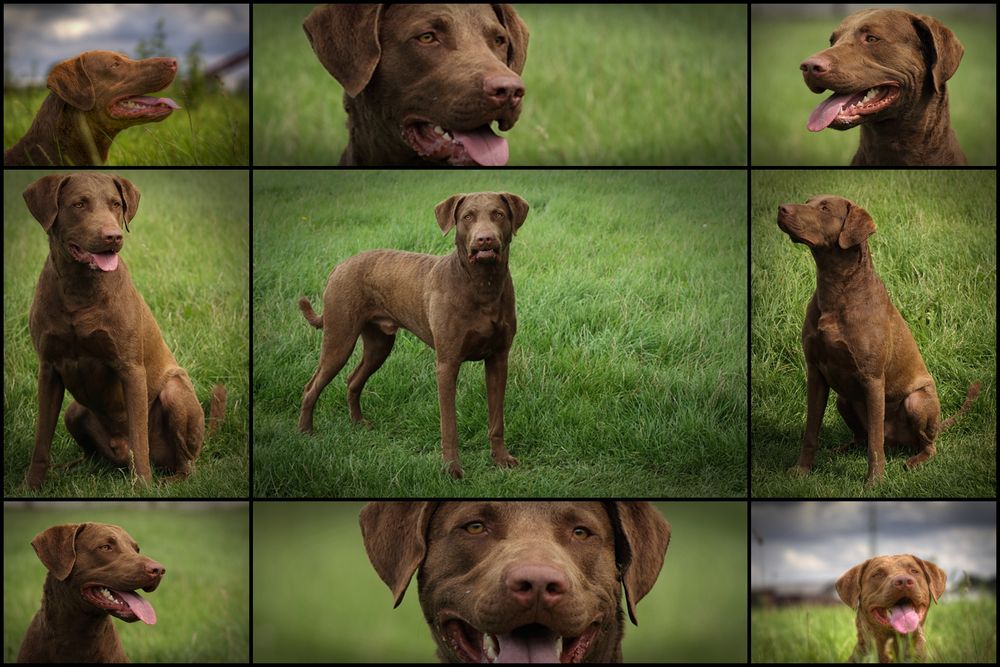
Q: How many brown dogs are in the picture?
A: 9